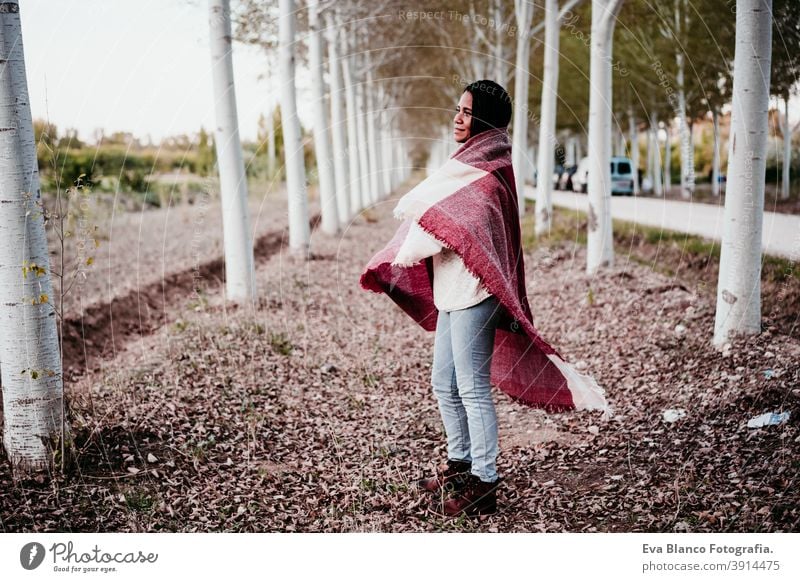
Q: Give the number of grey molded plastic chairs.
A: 0